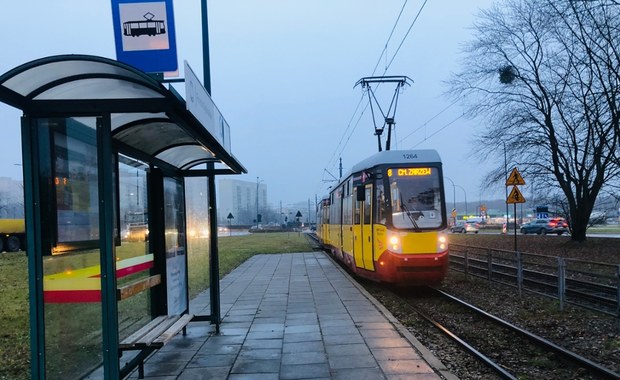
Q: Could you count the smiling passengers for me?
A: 0